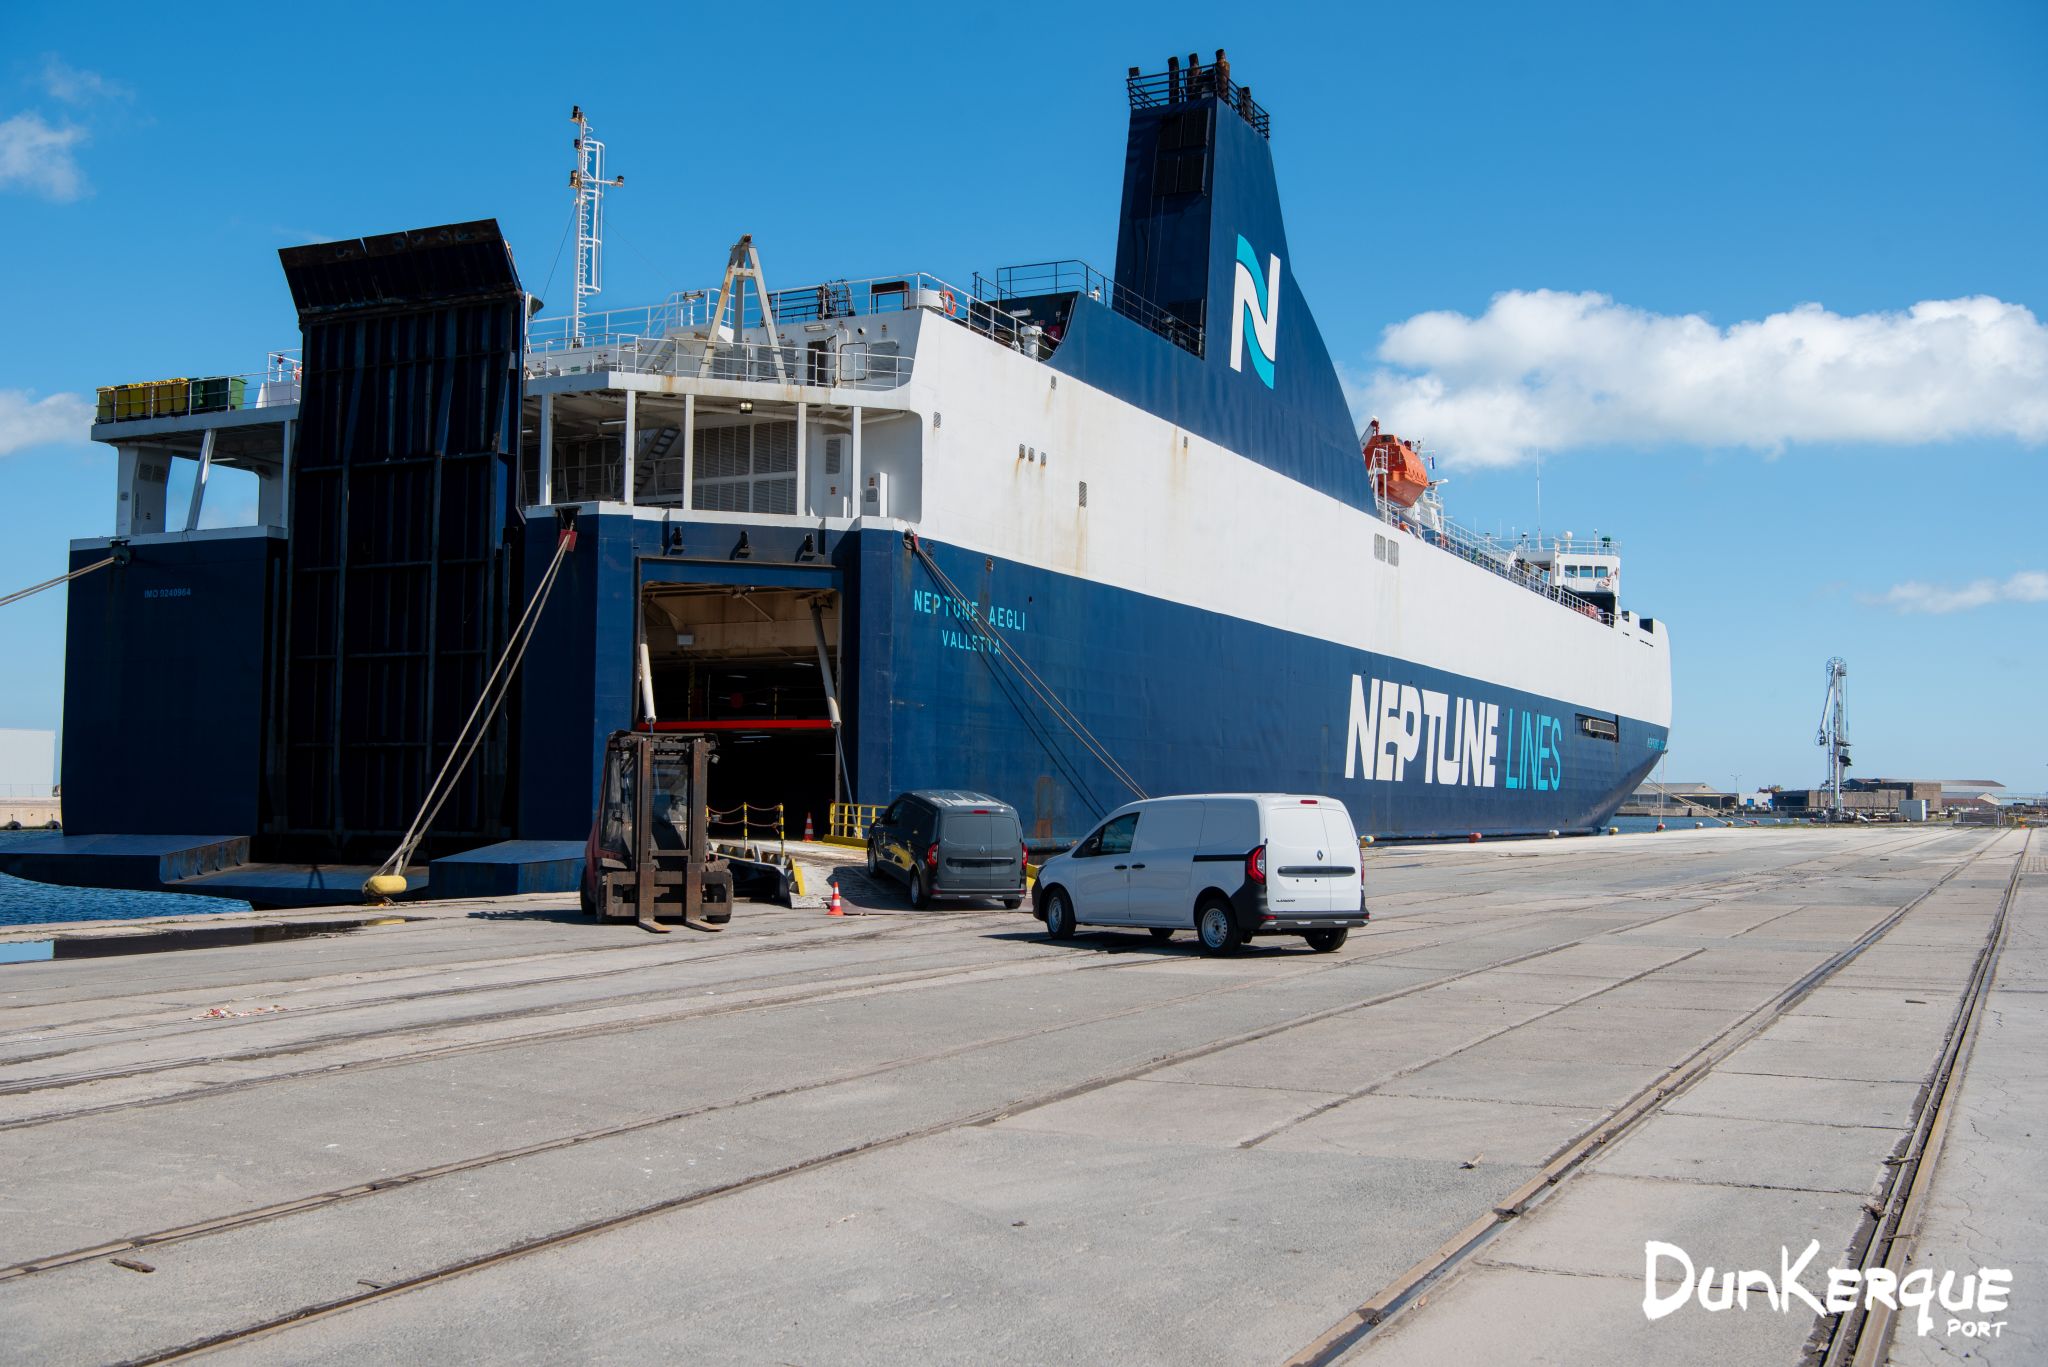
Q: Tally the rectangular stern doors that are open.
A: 1